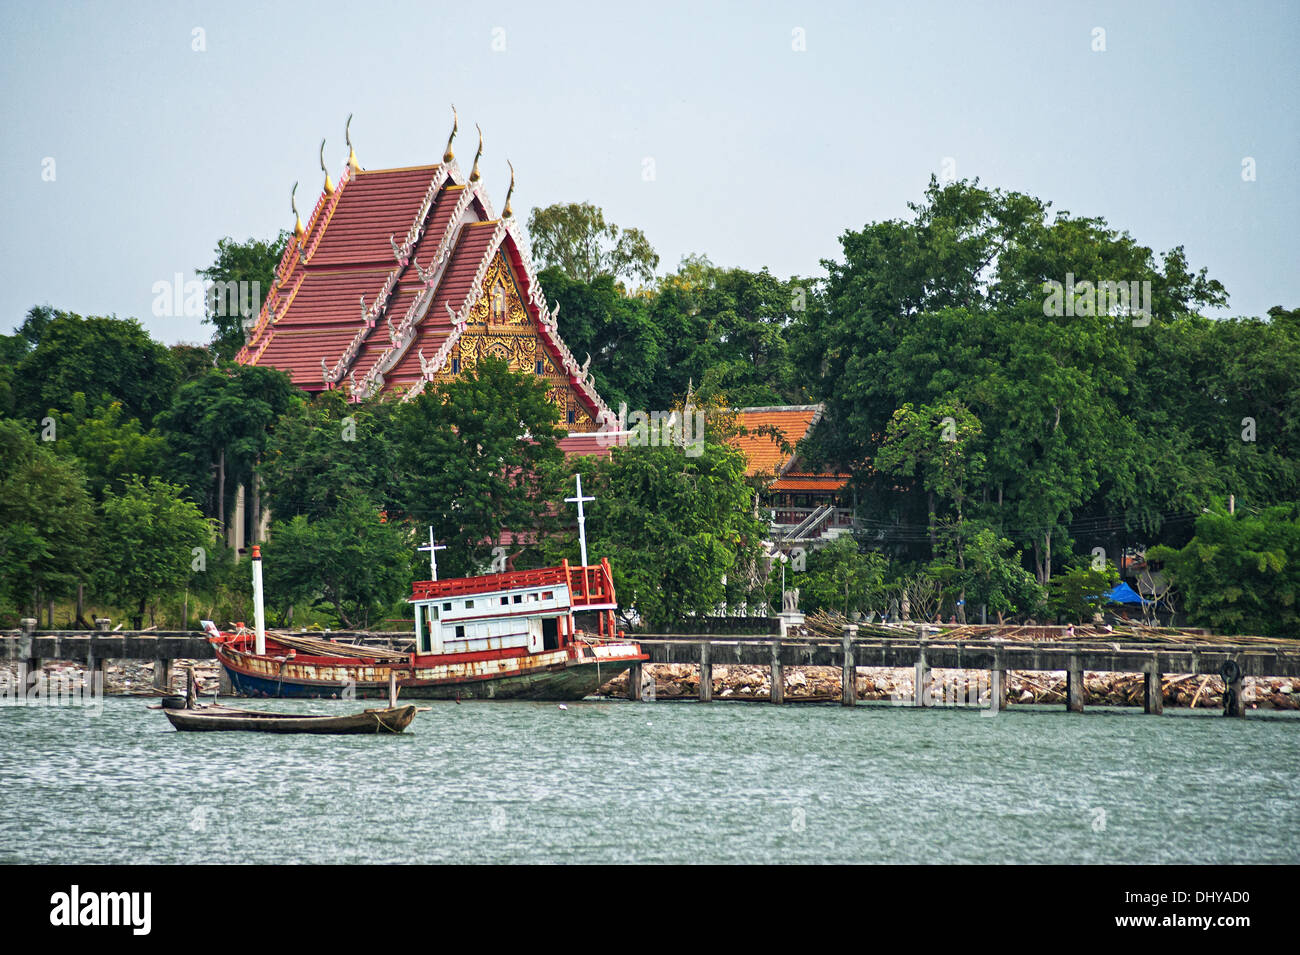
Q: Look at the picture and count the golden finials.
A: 6